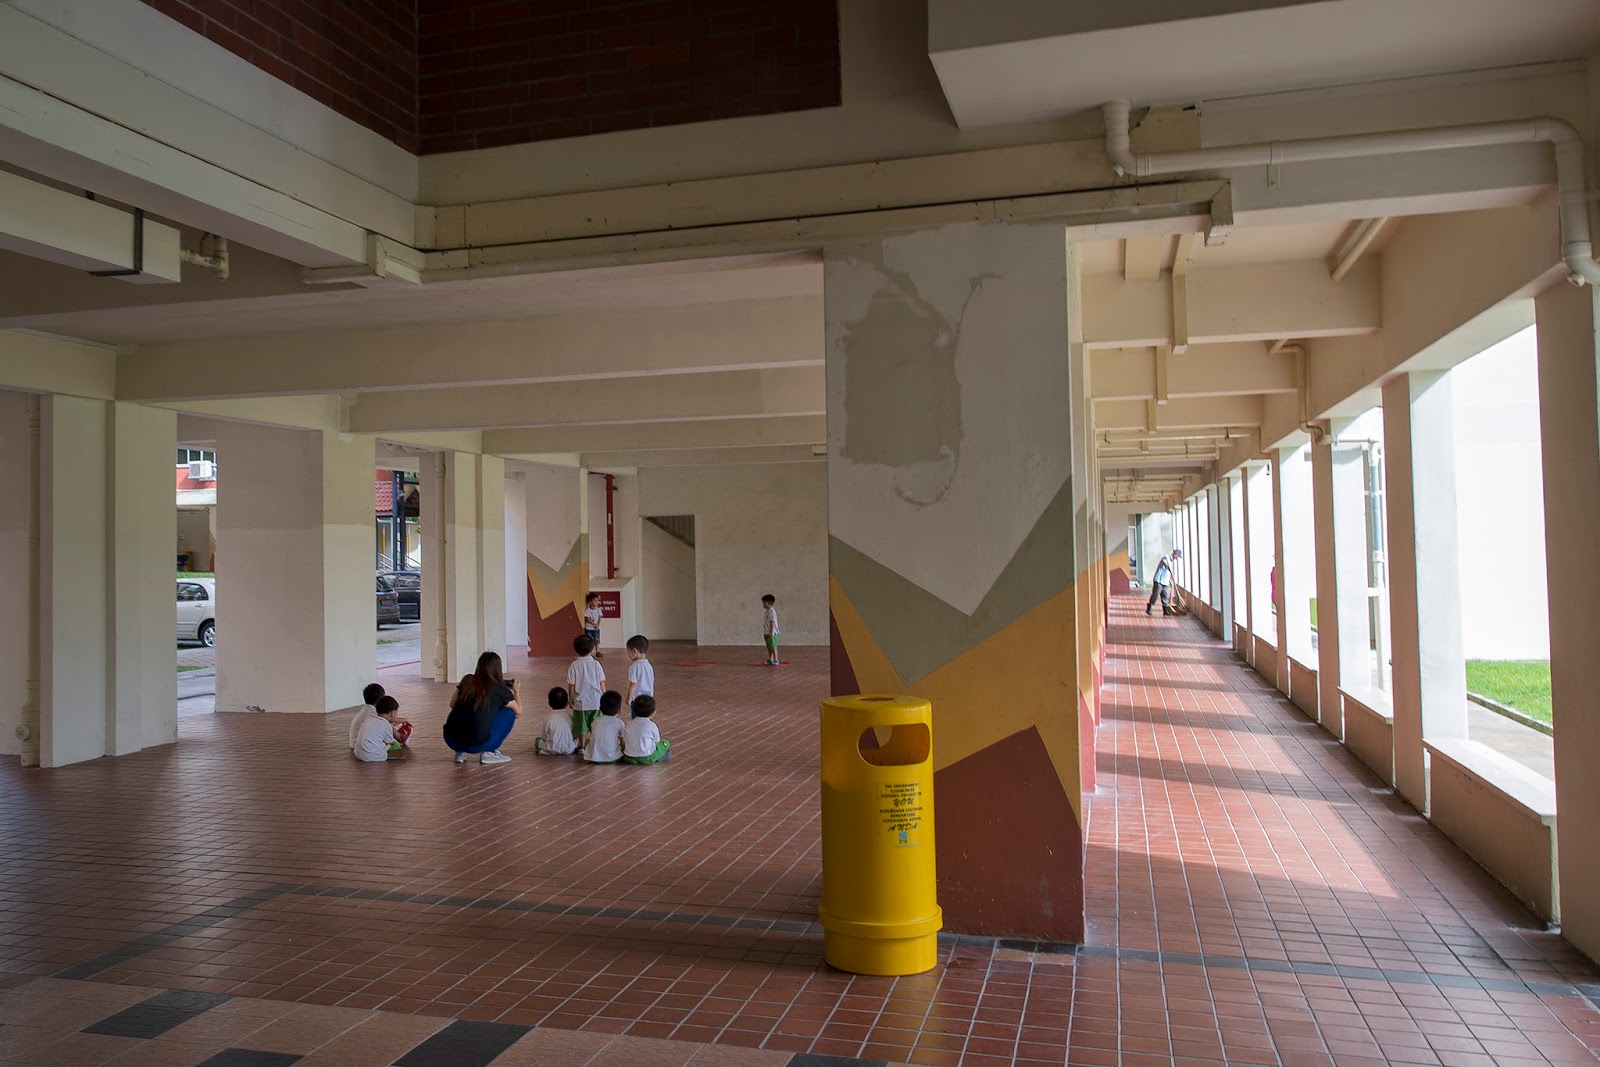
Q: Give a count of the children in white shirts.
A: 9